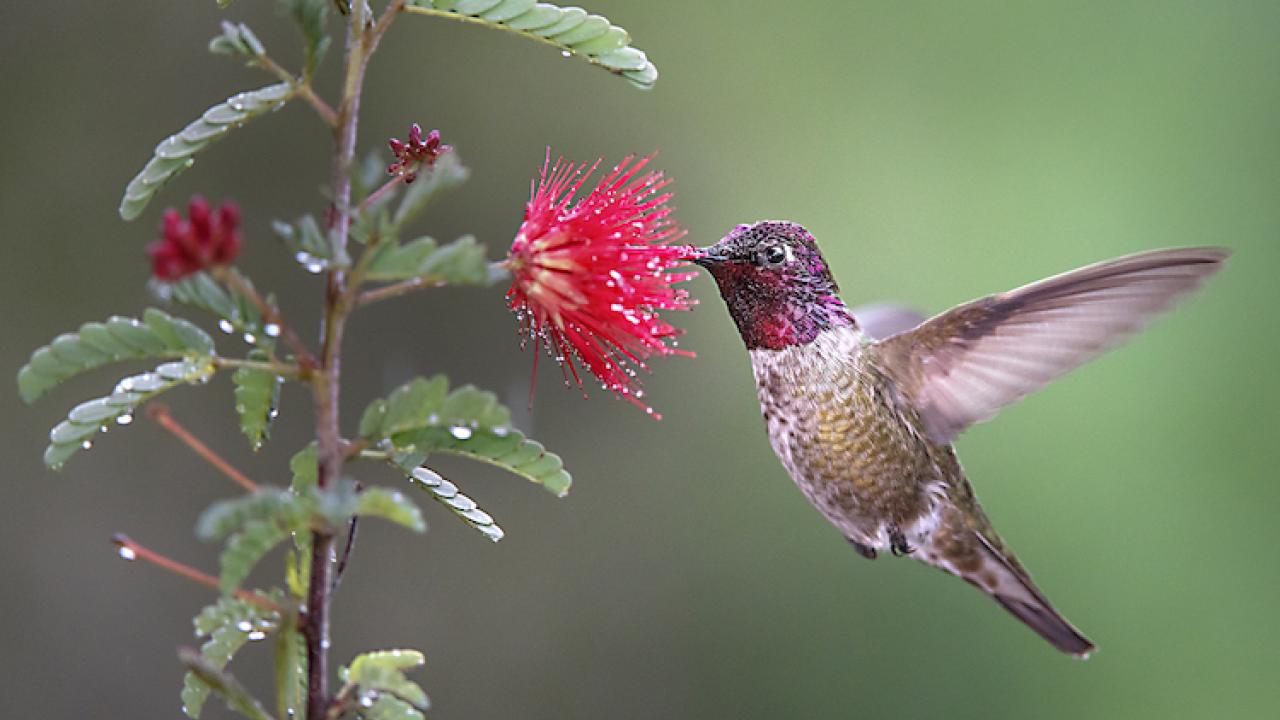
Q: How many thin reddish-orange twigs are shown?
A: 2